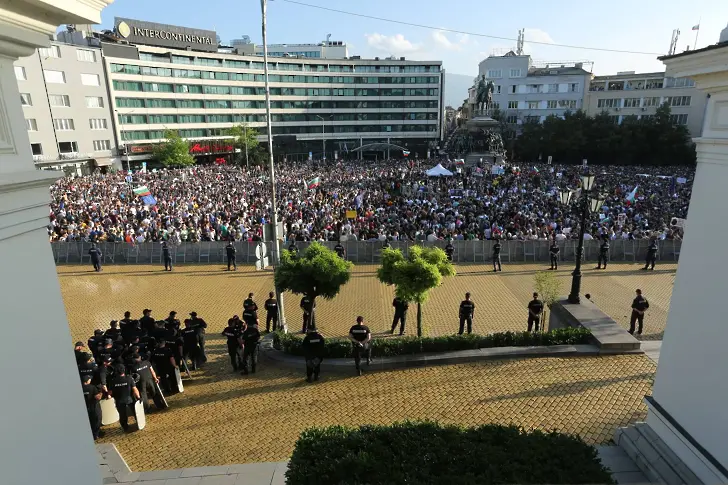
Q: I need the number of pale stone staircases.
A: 1